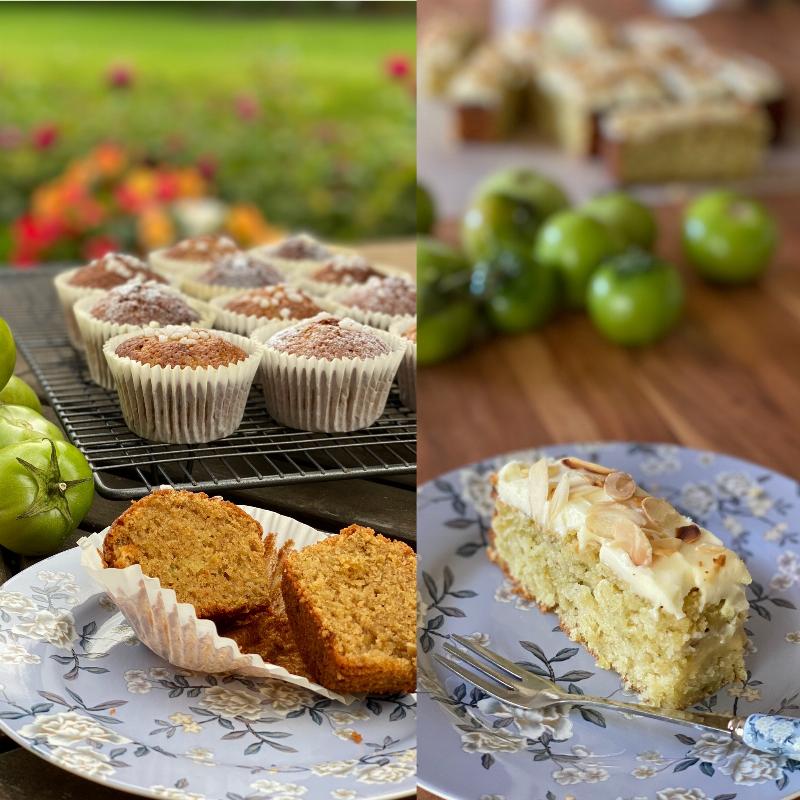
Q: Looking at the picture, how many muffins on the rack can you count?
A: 11